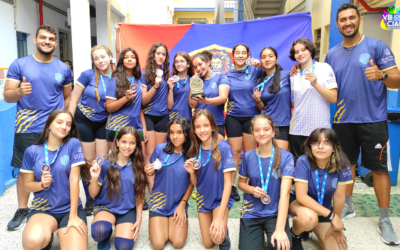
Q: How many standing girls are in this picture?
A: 8